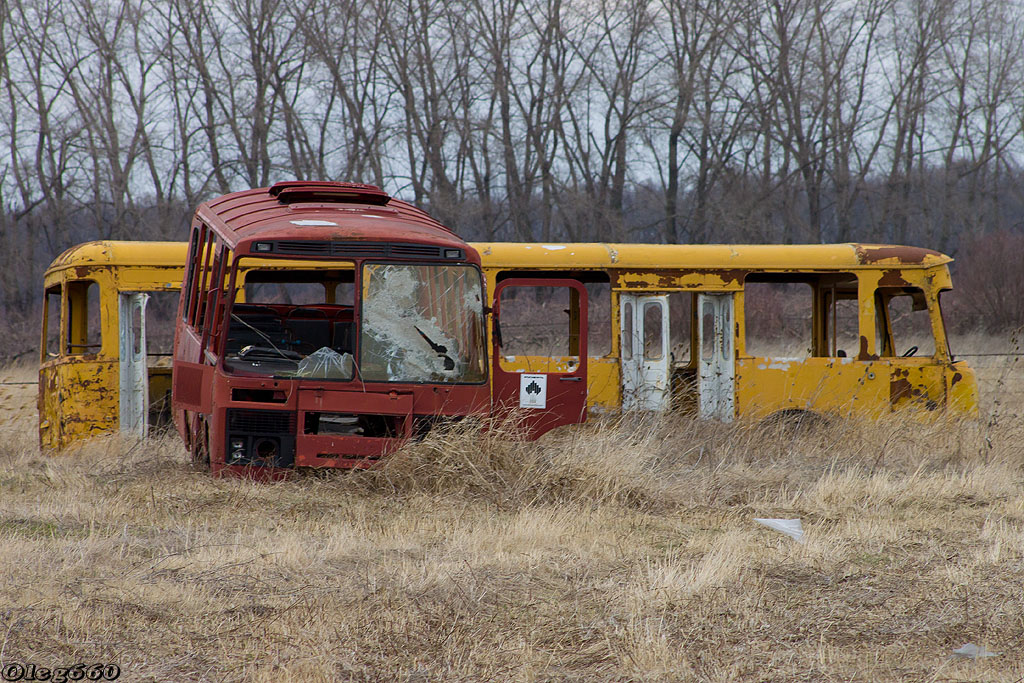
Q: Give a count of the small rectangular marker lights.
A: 2